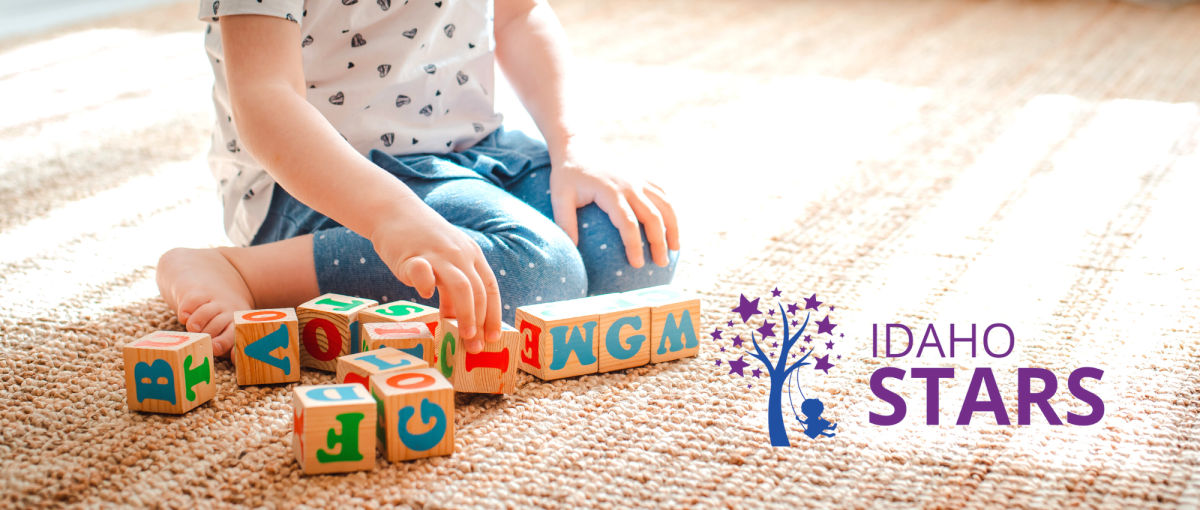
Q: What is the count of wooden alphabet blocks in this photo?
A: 12